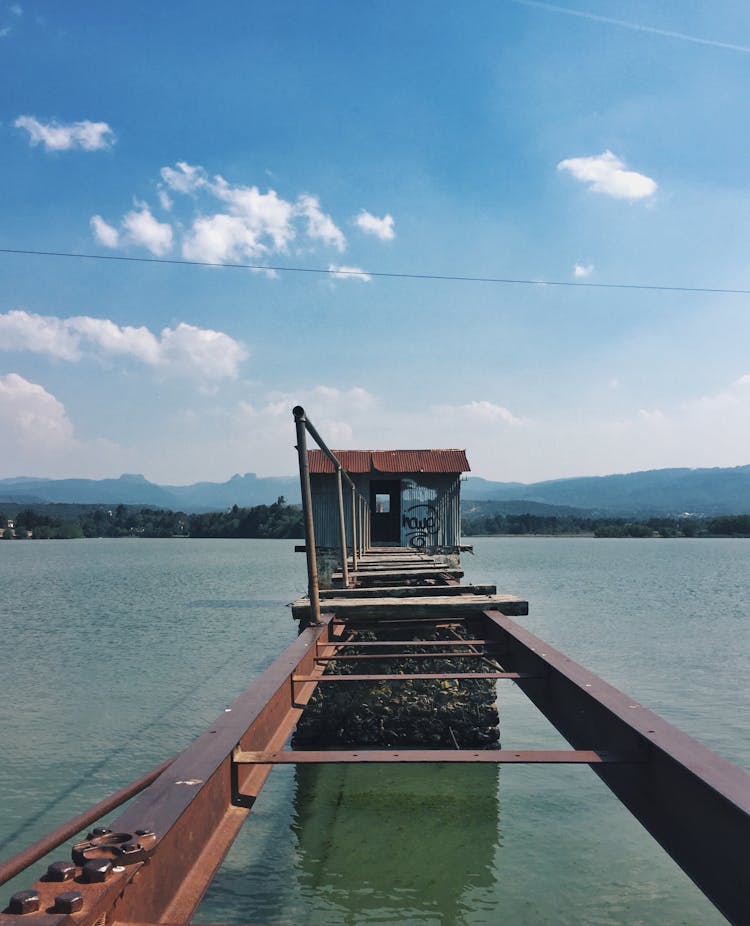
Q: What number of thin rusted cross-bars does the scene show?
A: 4